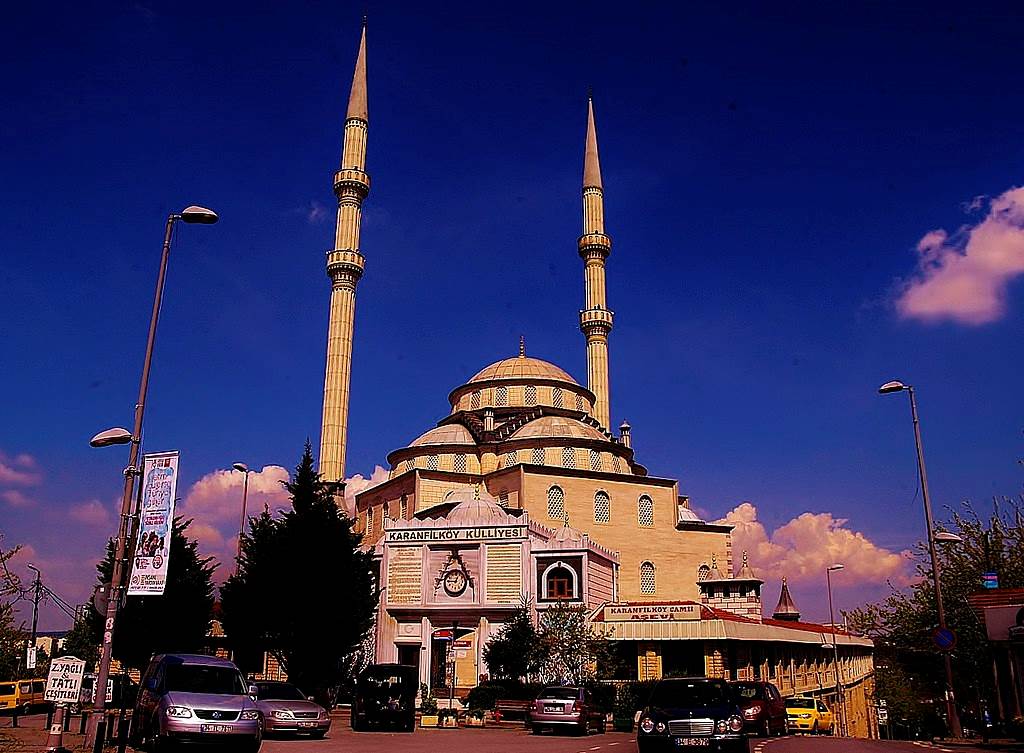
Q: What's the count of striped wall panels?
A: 2